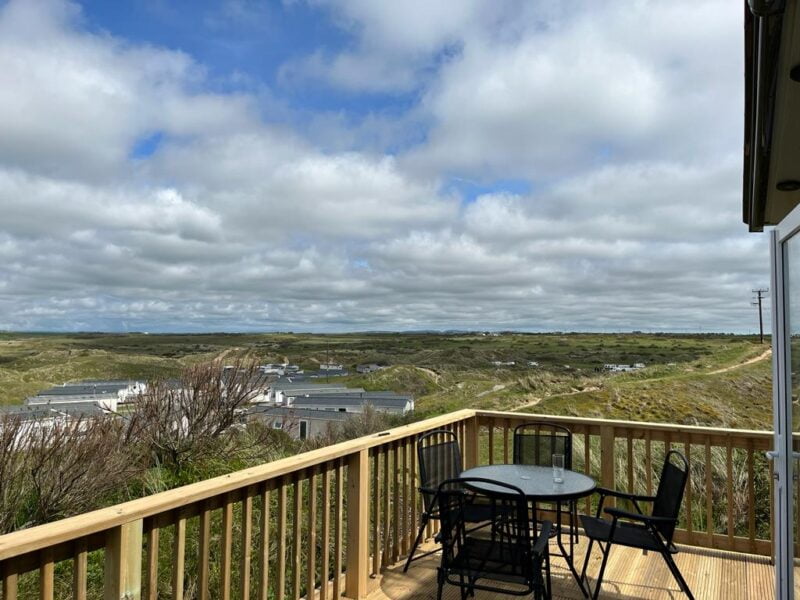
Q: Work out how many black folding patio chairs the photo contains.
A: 4